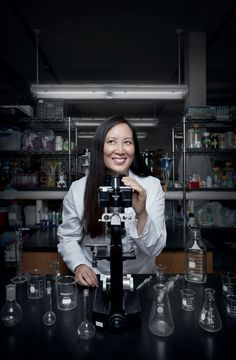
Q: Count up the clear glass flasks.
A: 5